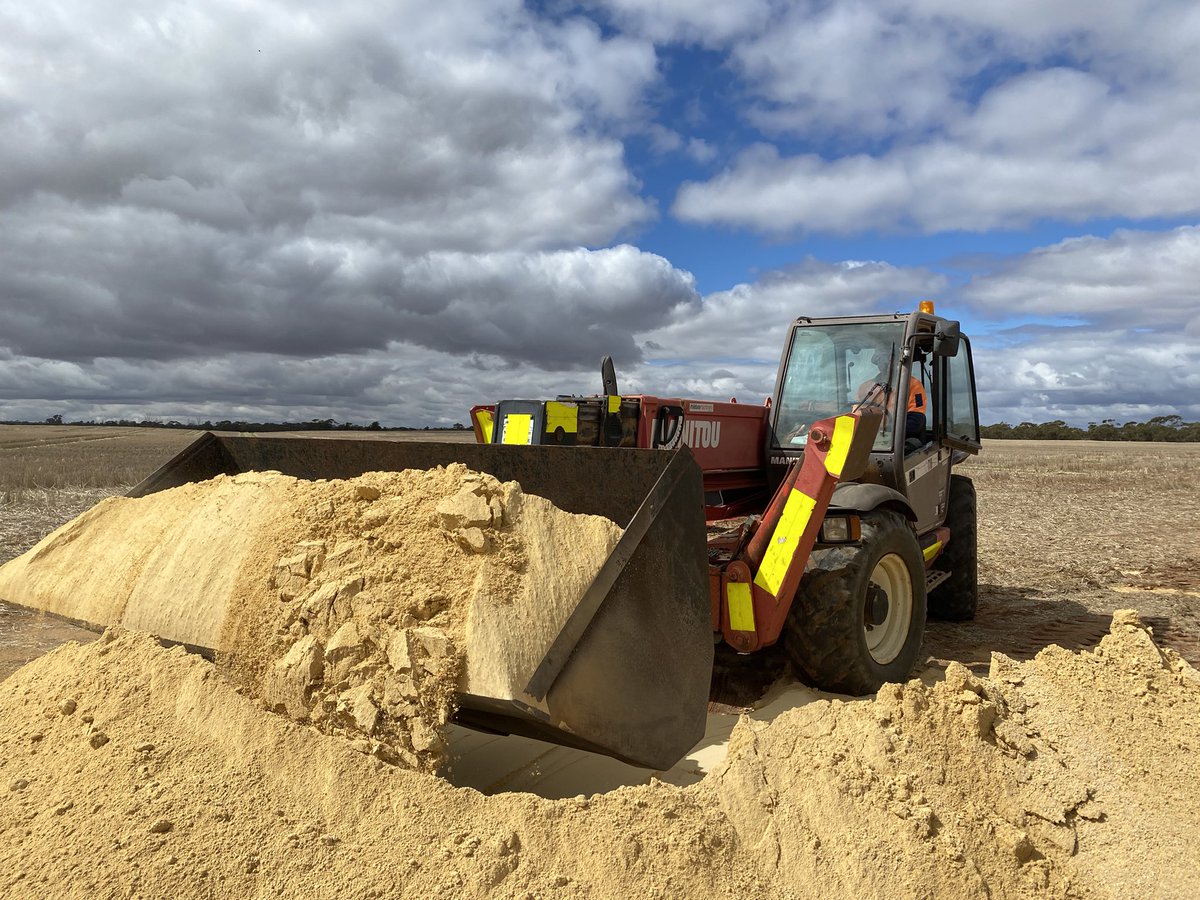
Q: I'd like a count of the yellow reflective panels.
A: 8